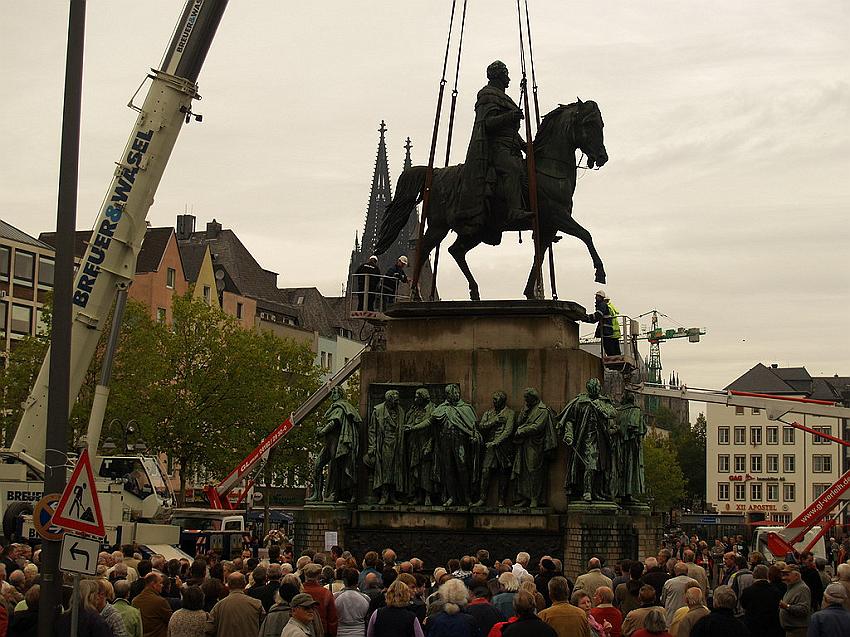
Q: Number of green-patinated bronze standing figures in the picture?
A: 8